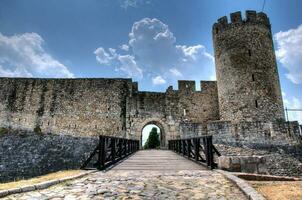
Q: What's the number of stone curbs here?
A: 2